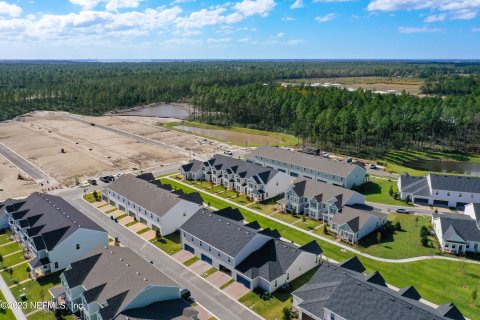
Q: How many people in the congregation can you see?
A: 0